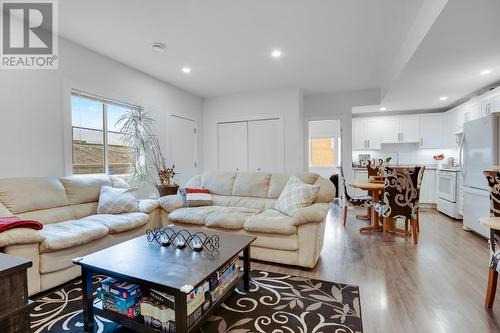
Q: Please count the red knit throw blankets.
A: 1